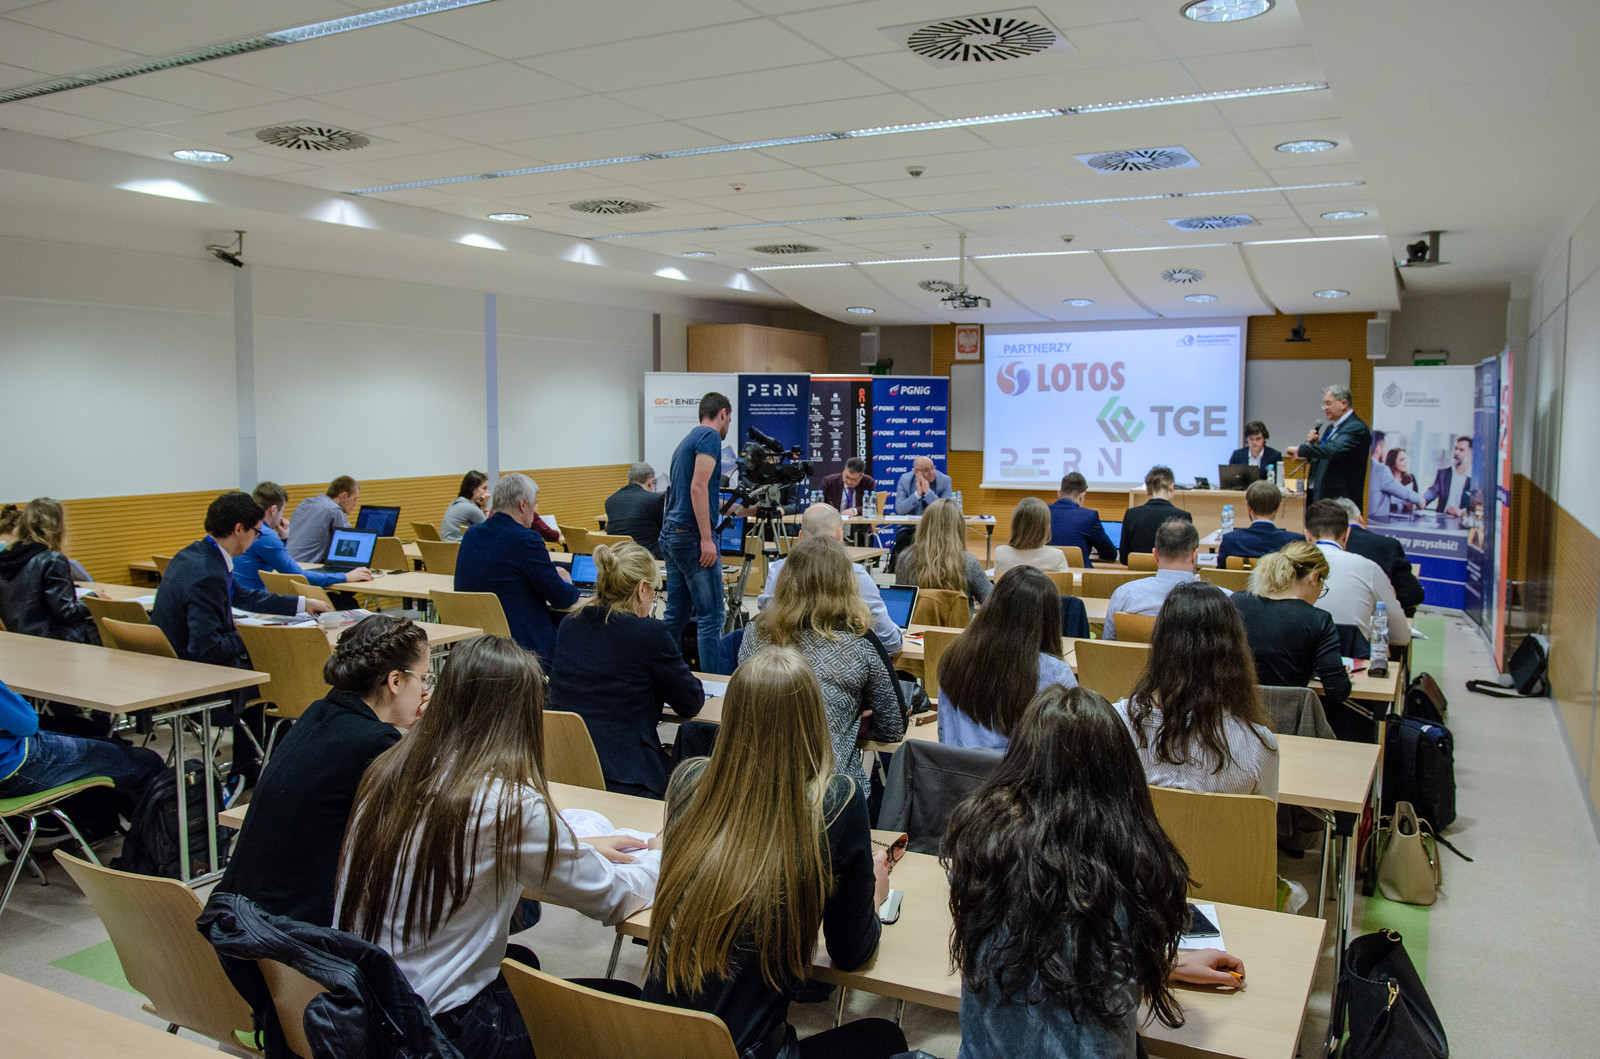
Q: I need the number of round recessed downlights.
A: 10